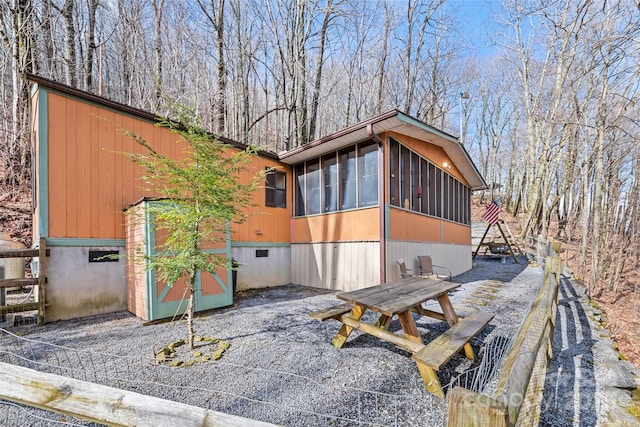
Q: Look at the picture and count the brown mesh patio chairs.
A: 2